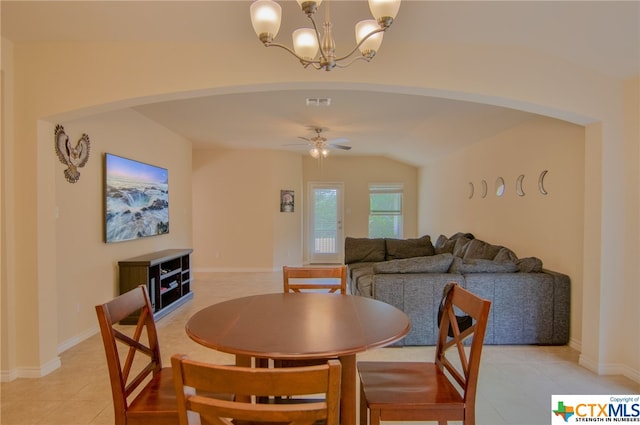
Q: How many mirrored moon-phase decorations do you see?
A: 5